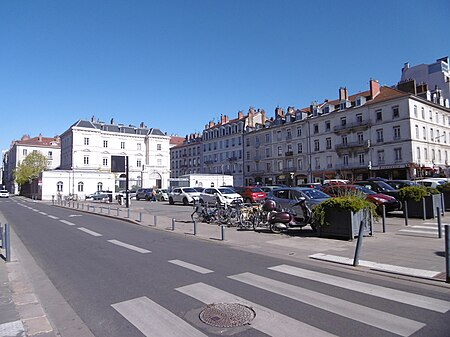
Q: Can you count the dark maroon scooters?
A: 1